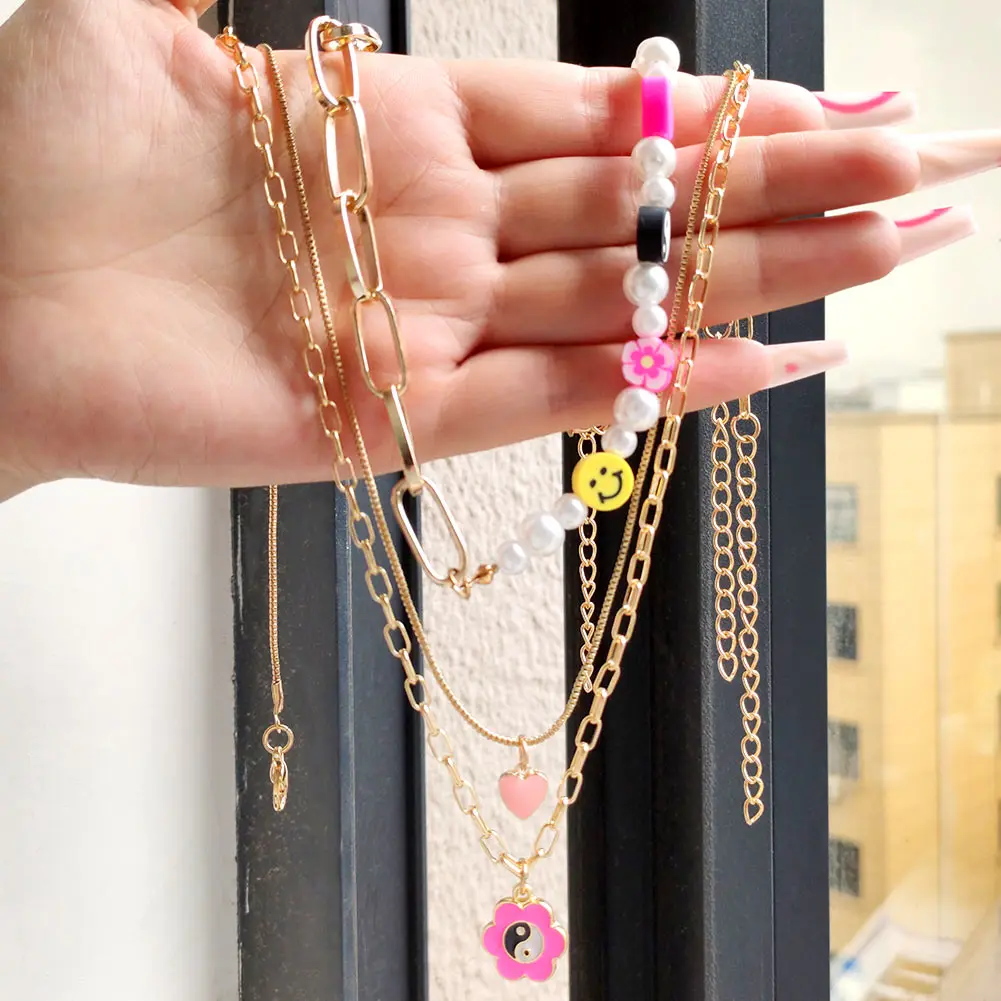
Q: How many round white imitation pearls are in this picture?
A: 11